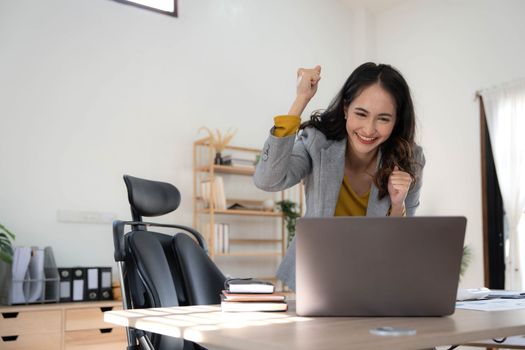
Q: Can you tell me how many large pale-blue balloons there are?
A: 0